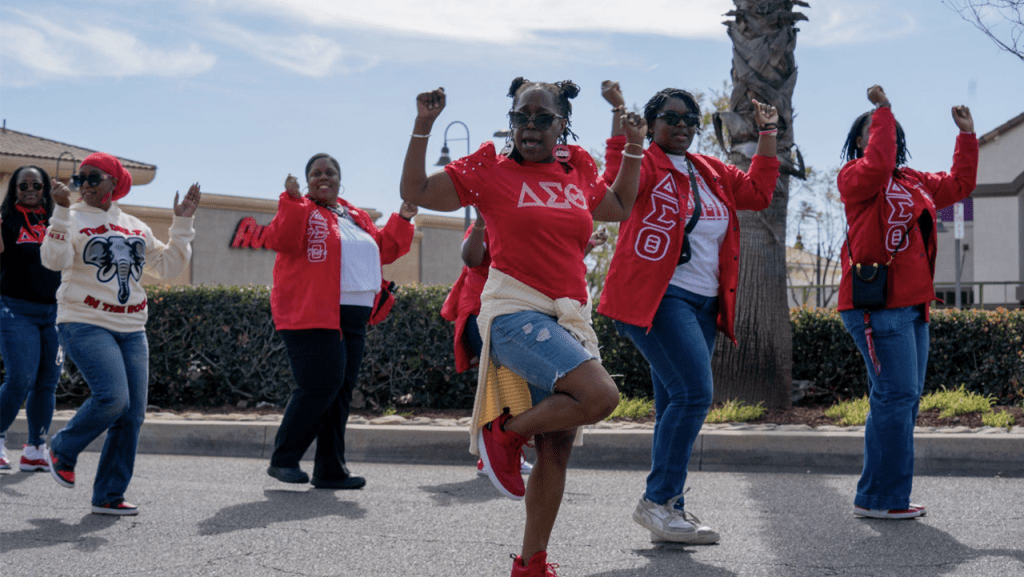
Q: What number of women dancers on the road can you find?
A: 7